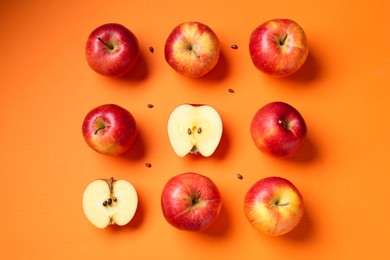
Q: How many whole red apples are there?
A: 7